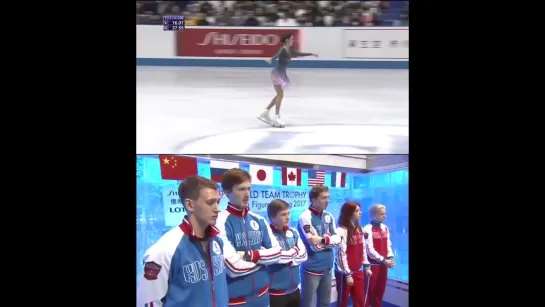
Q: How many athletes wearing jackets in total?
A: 6